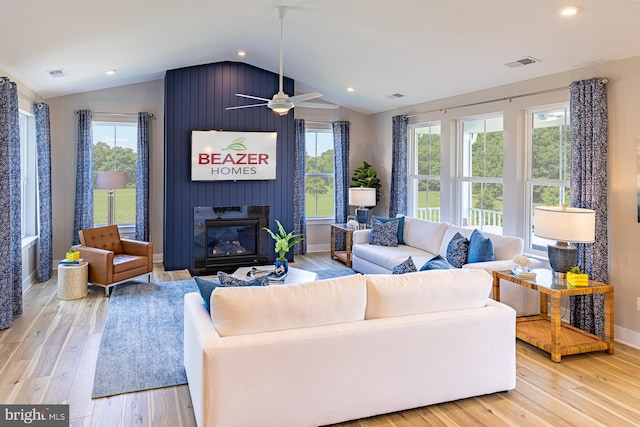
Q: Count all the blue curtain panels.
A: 8